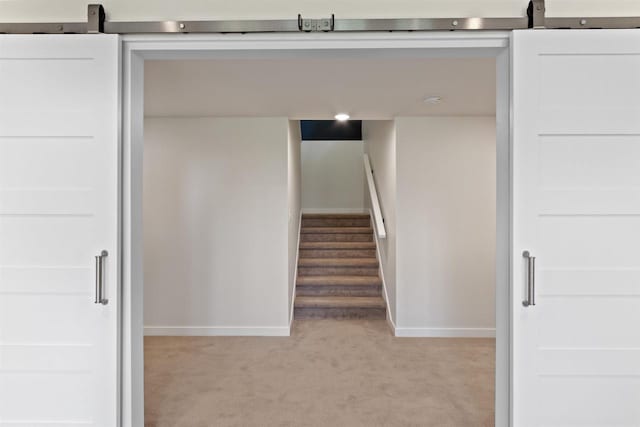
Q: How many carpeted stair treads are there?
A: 6